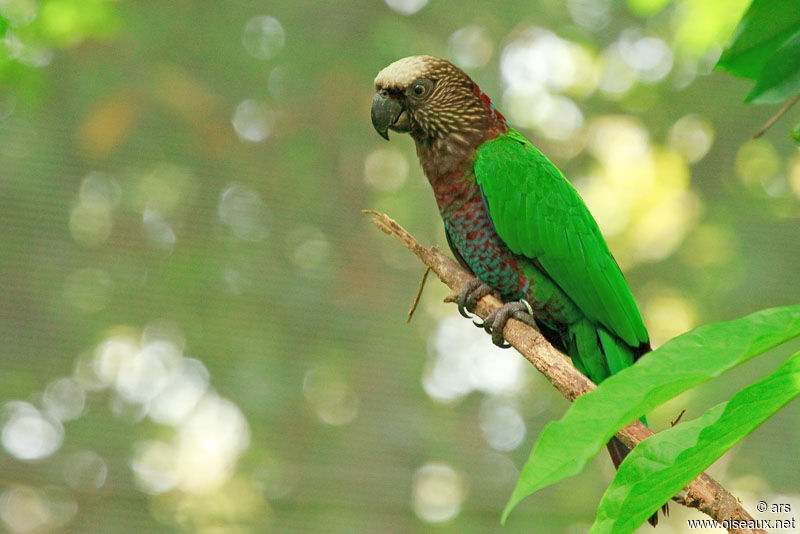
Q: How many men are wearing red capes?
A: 0